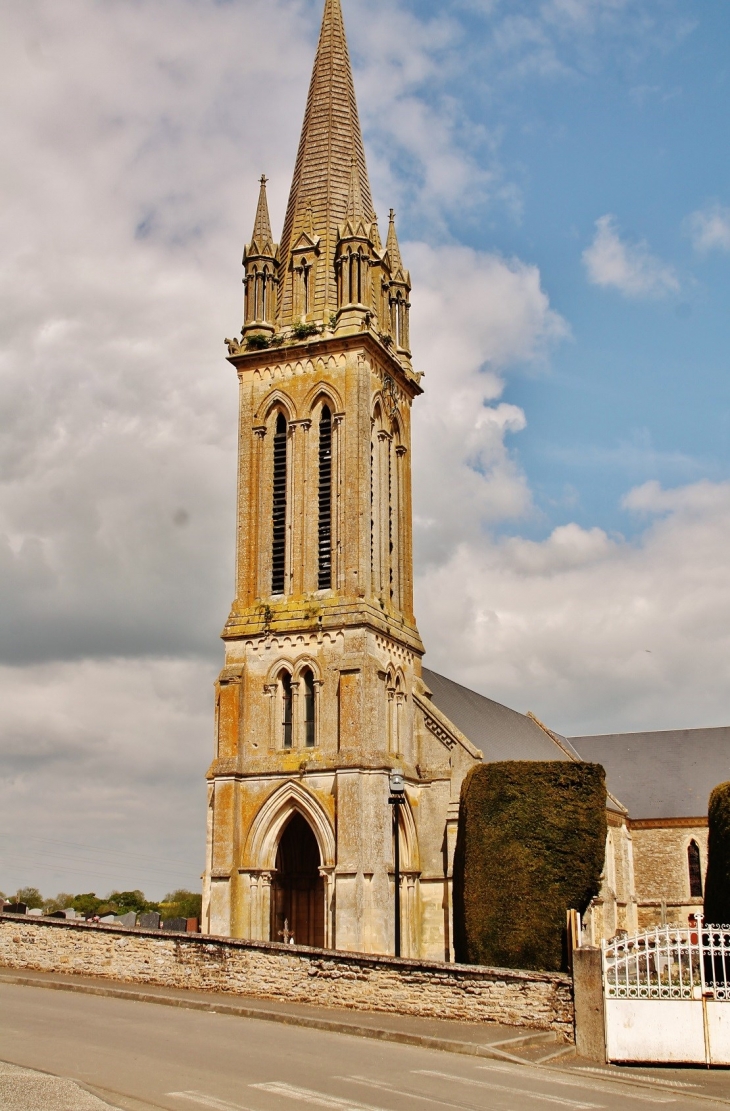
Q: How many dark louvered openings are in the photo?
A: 2